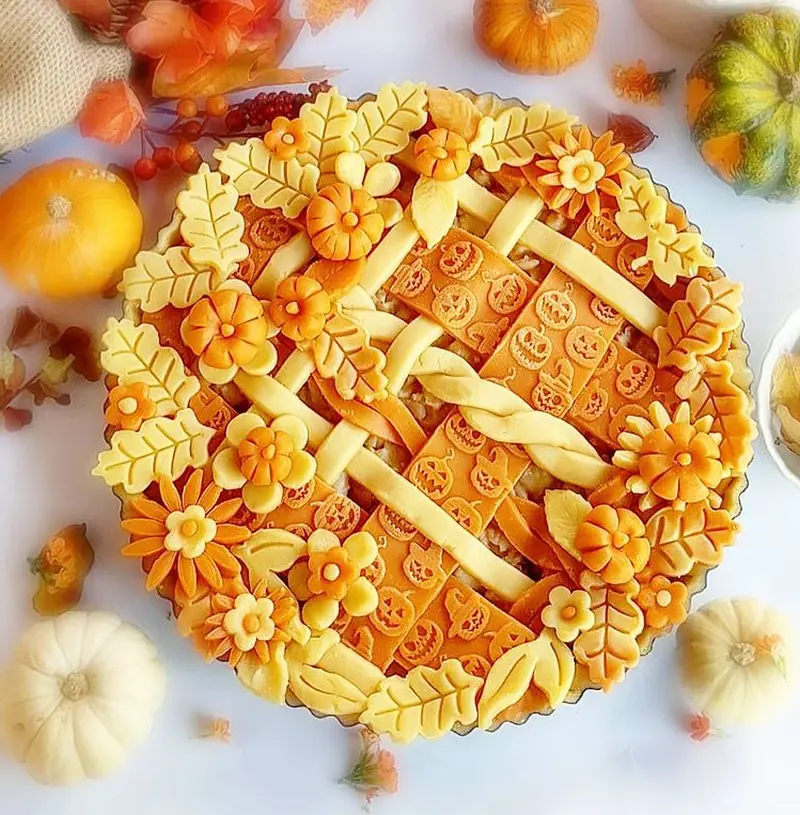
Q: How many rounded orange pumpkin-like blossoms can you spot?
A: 7